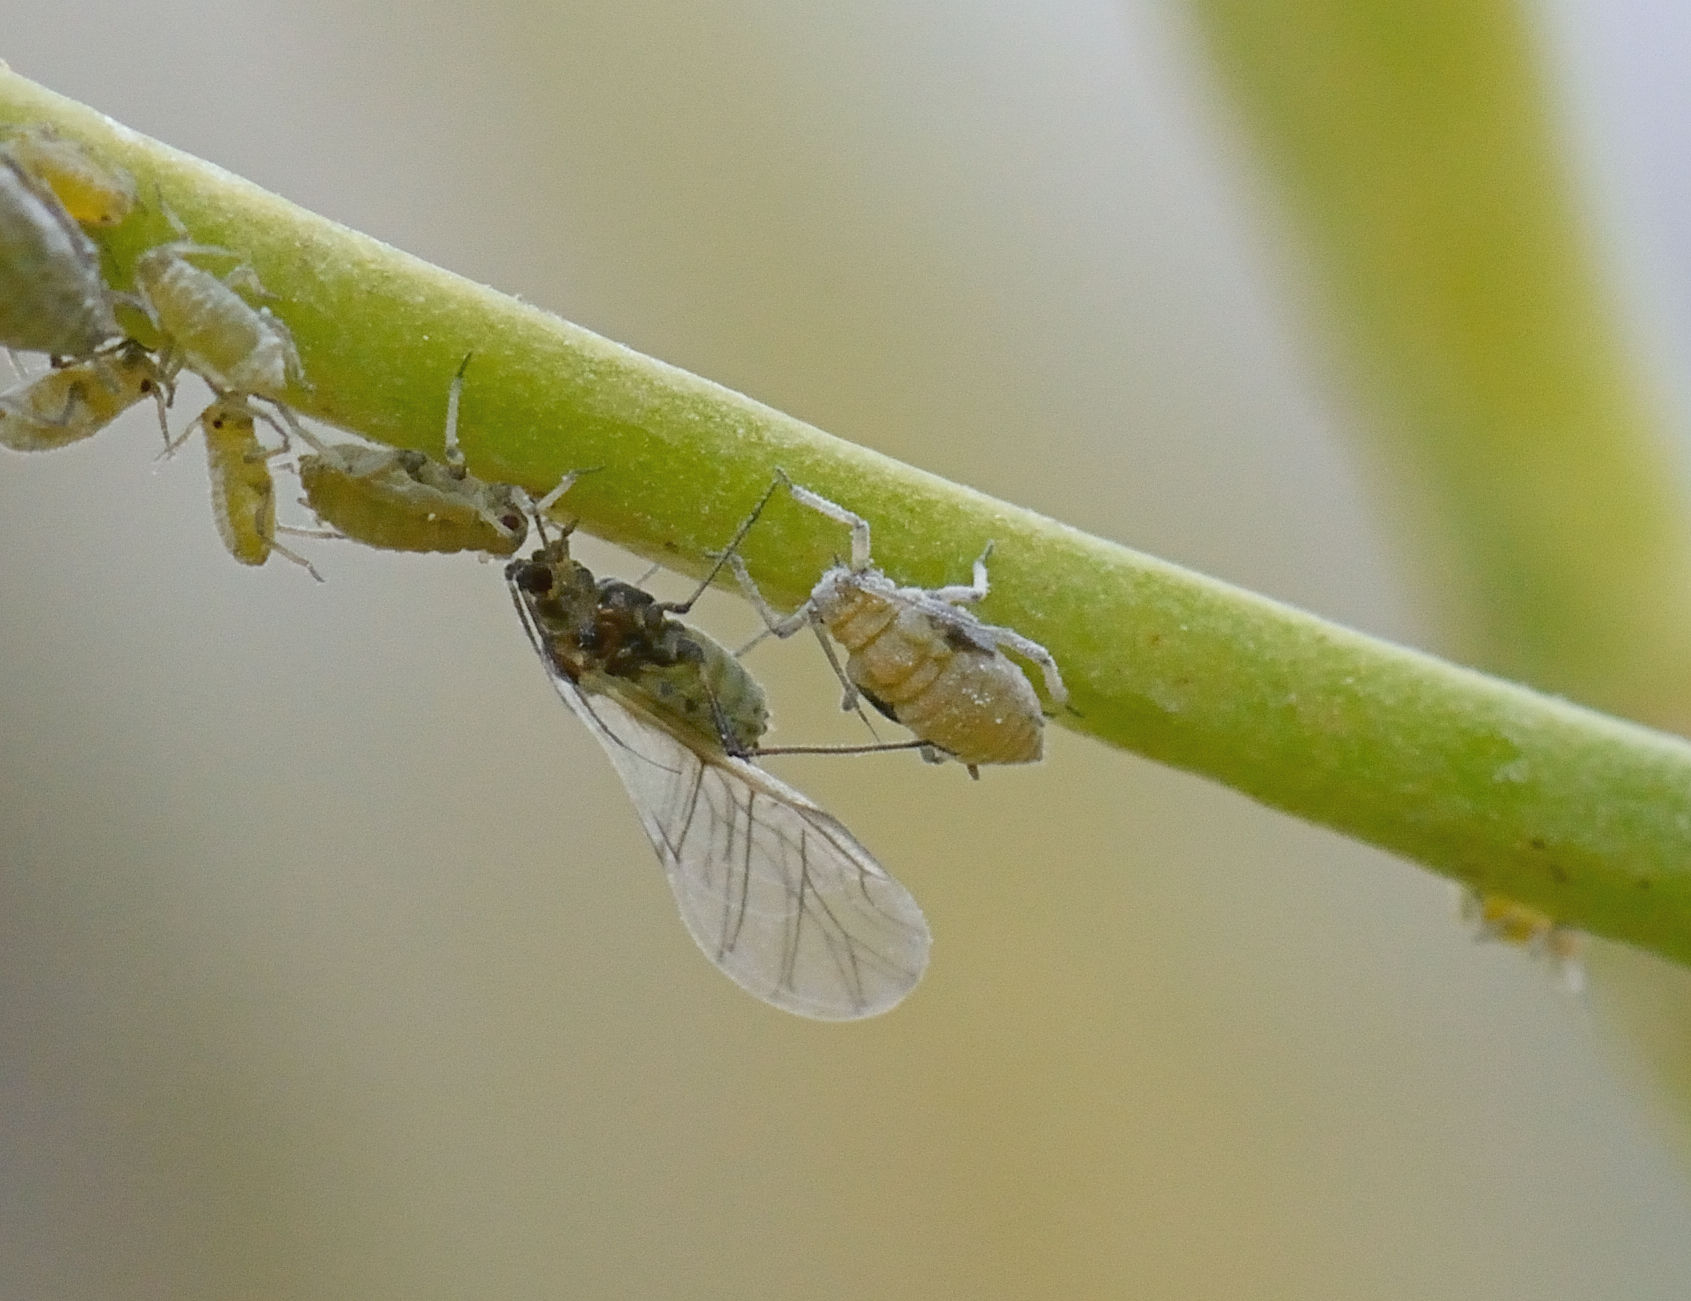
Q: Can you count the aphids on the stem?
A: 9